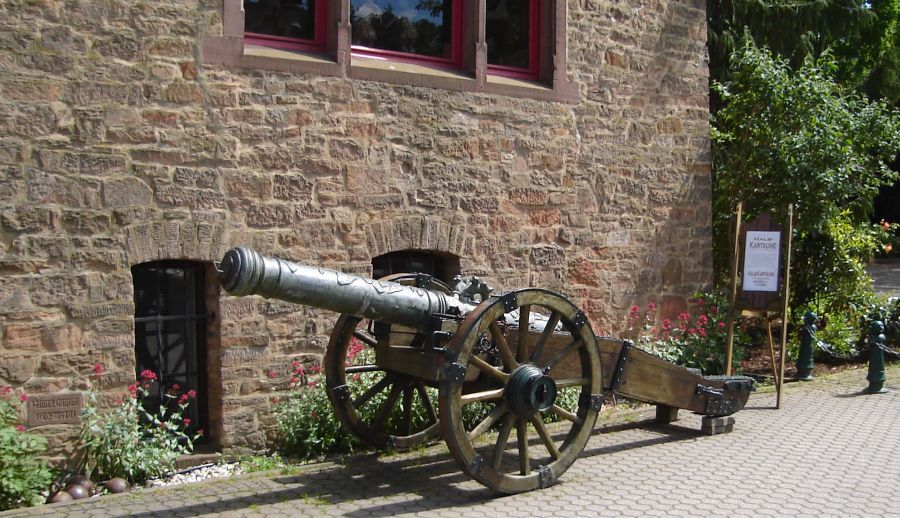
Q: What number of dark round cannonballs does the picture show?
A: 4